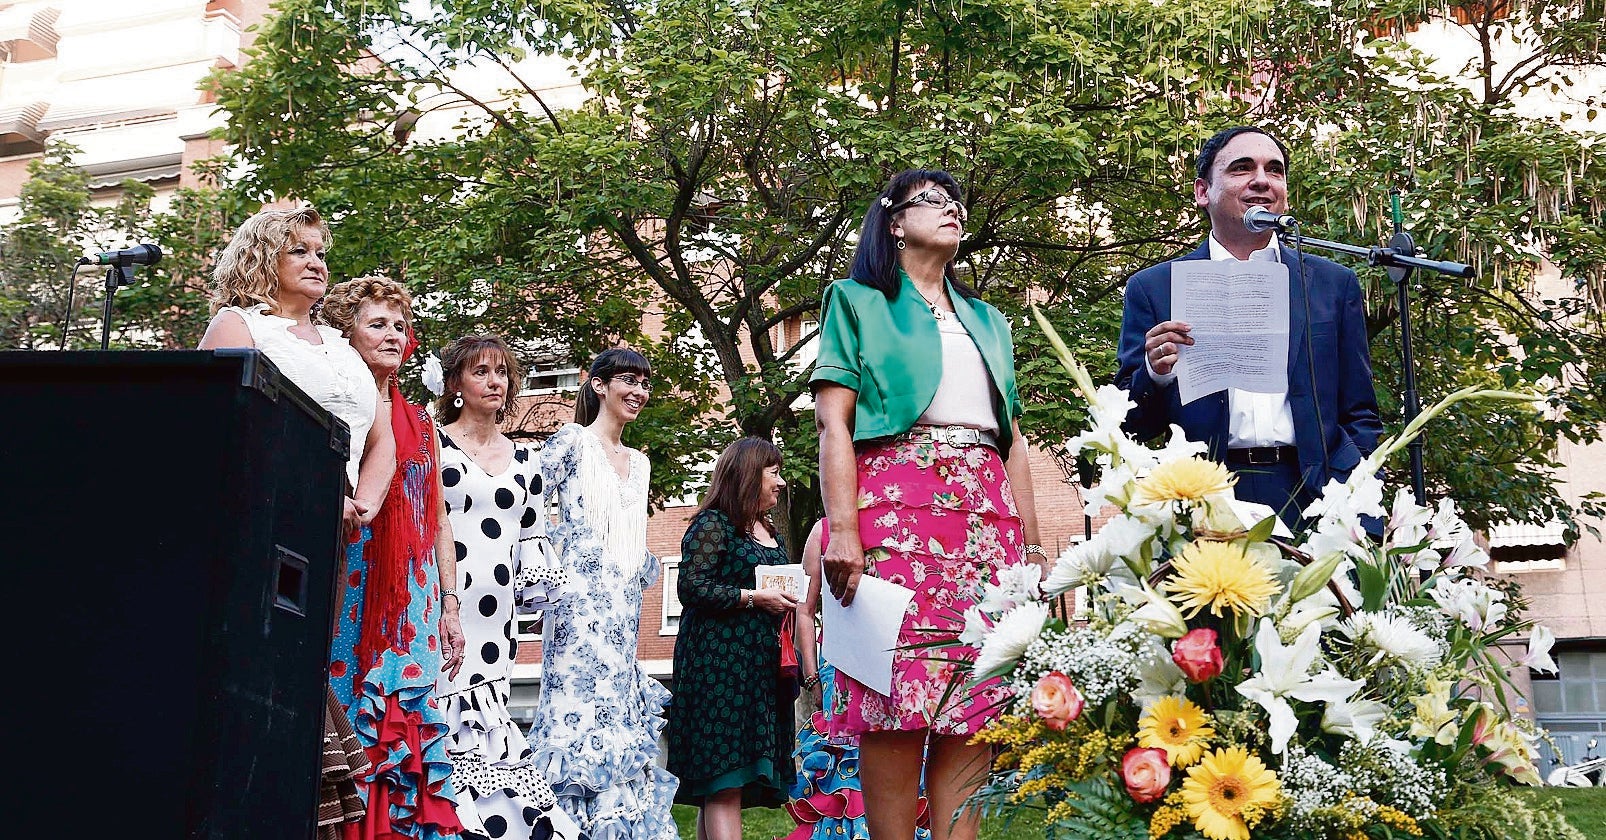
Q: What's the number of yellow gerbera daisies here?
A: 2